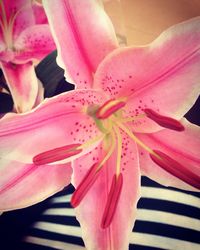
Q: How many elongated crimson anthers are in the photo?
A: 6